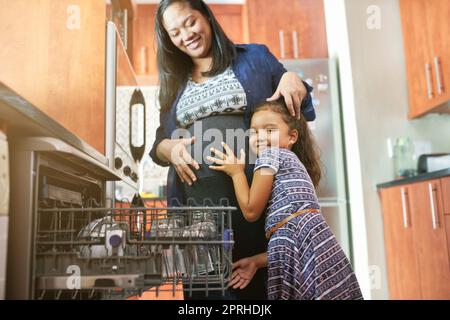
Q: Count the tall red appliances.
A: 0